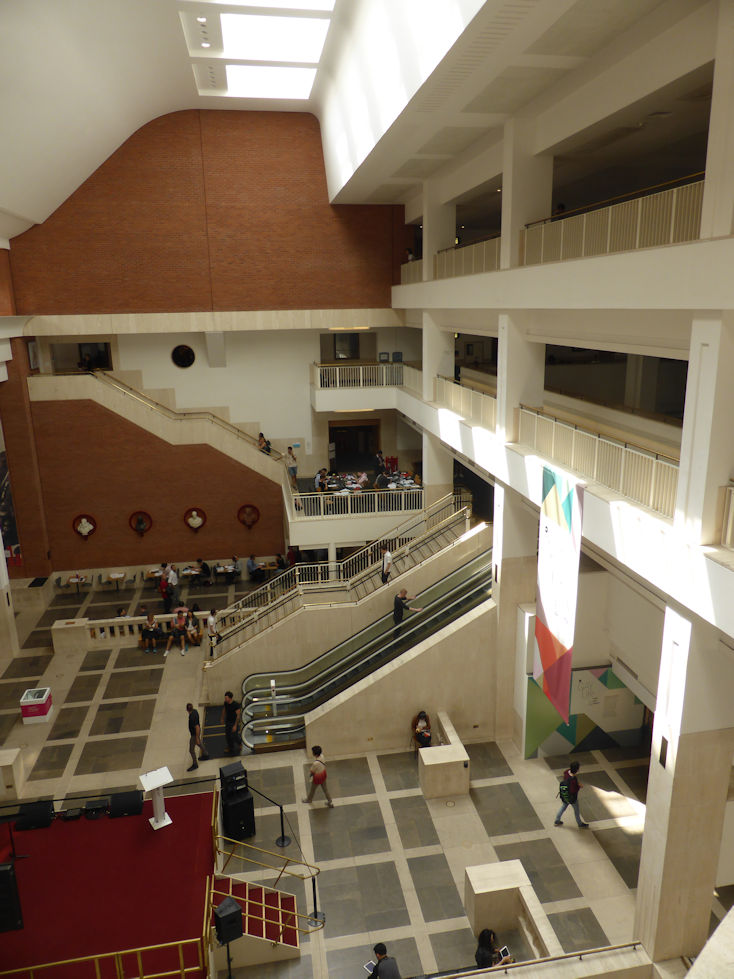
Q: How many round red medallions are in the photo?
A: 4